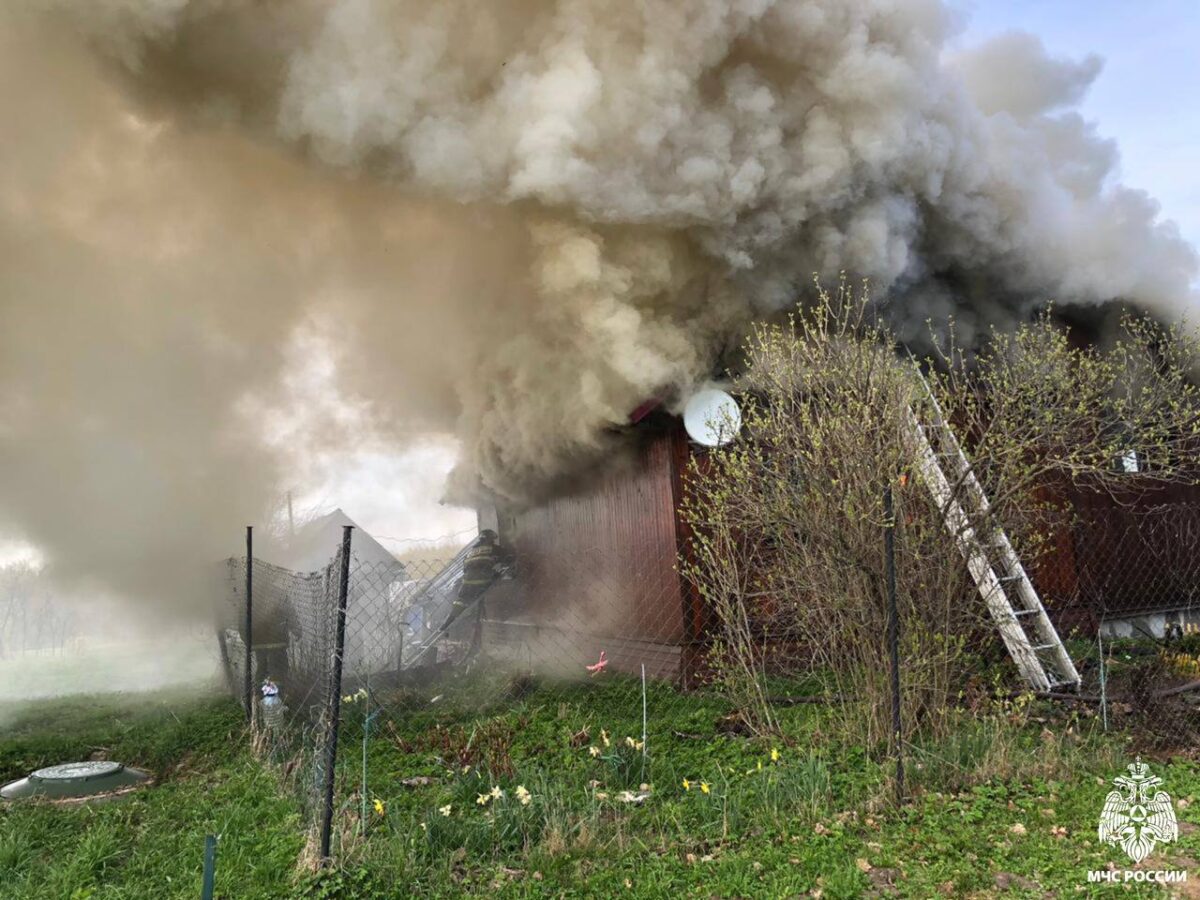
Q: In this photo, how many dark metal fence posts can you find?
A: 3